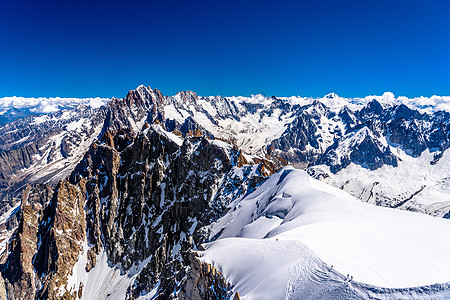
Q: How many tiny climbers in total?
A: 4